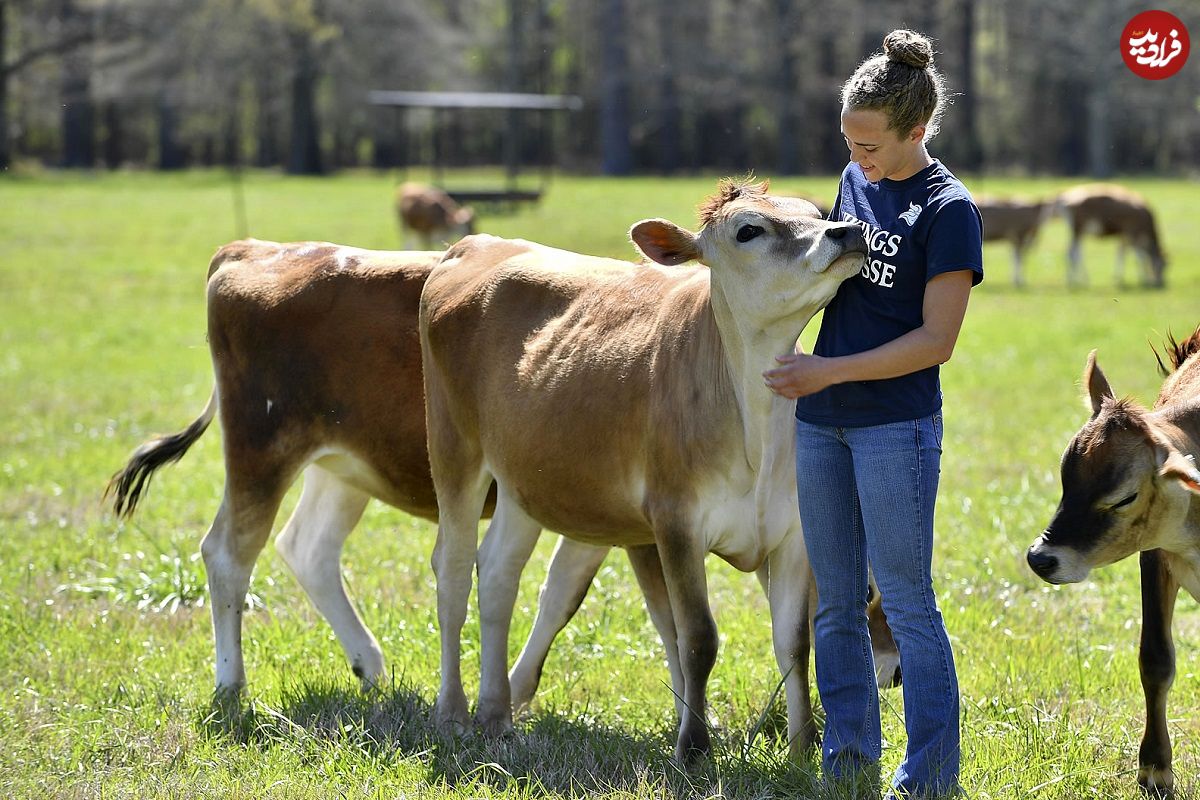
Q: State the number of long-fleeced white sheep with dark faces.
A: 0